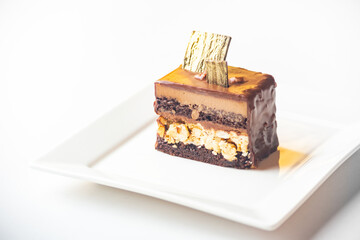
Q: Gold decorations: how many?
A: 2